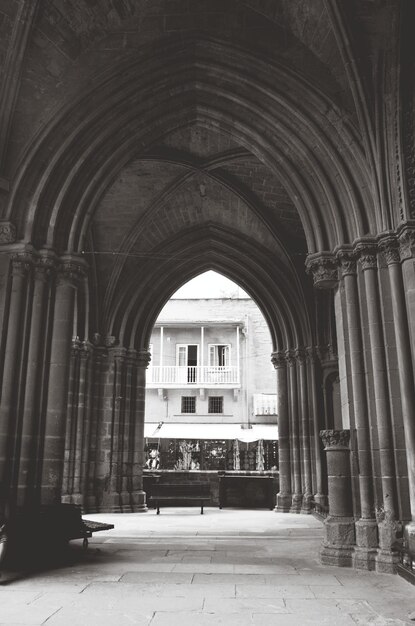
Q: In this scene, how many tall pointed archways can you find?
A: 2